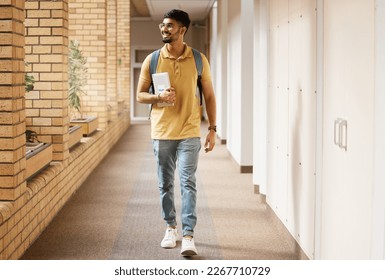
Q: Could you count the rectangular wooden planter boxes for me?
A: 3